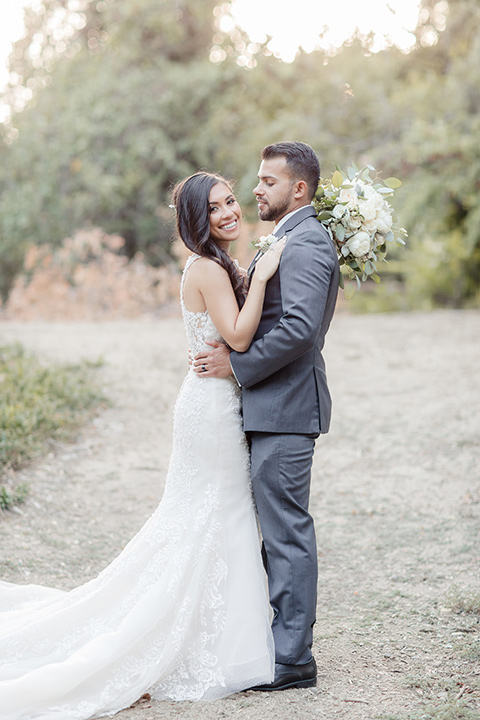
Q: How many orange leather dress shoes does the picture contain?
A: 0